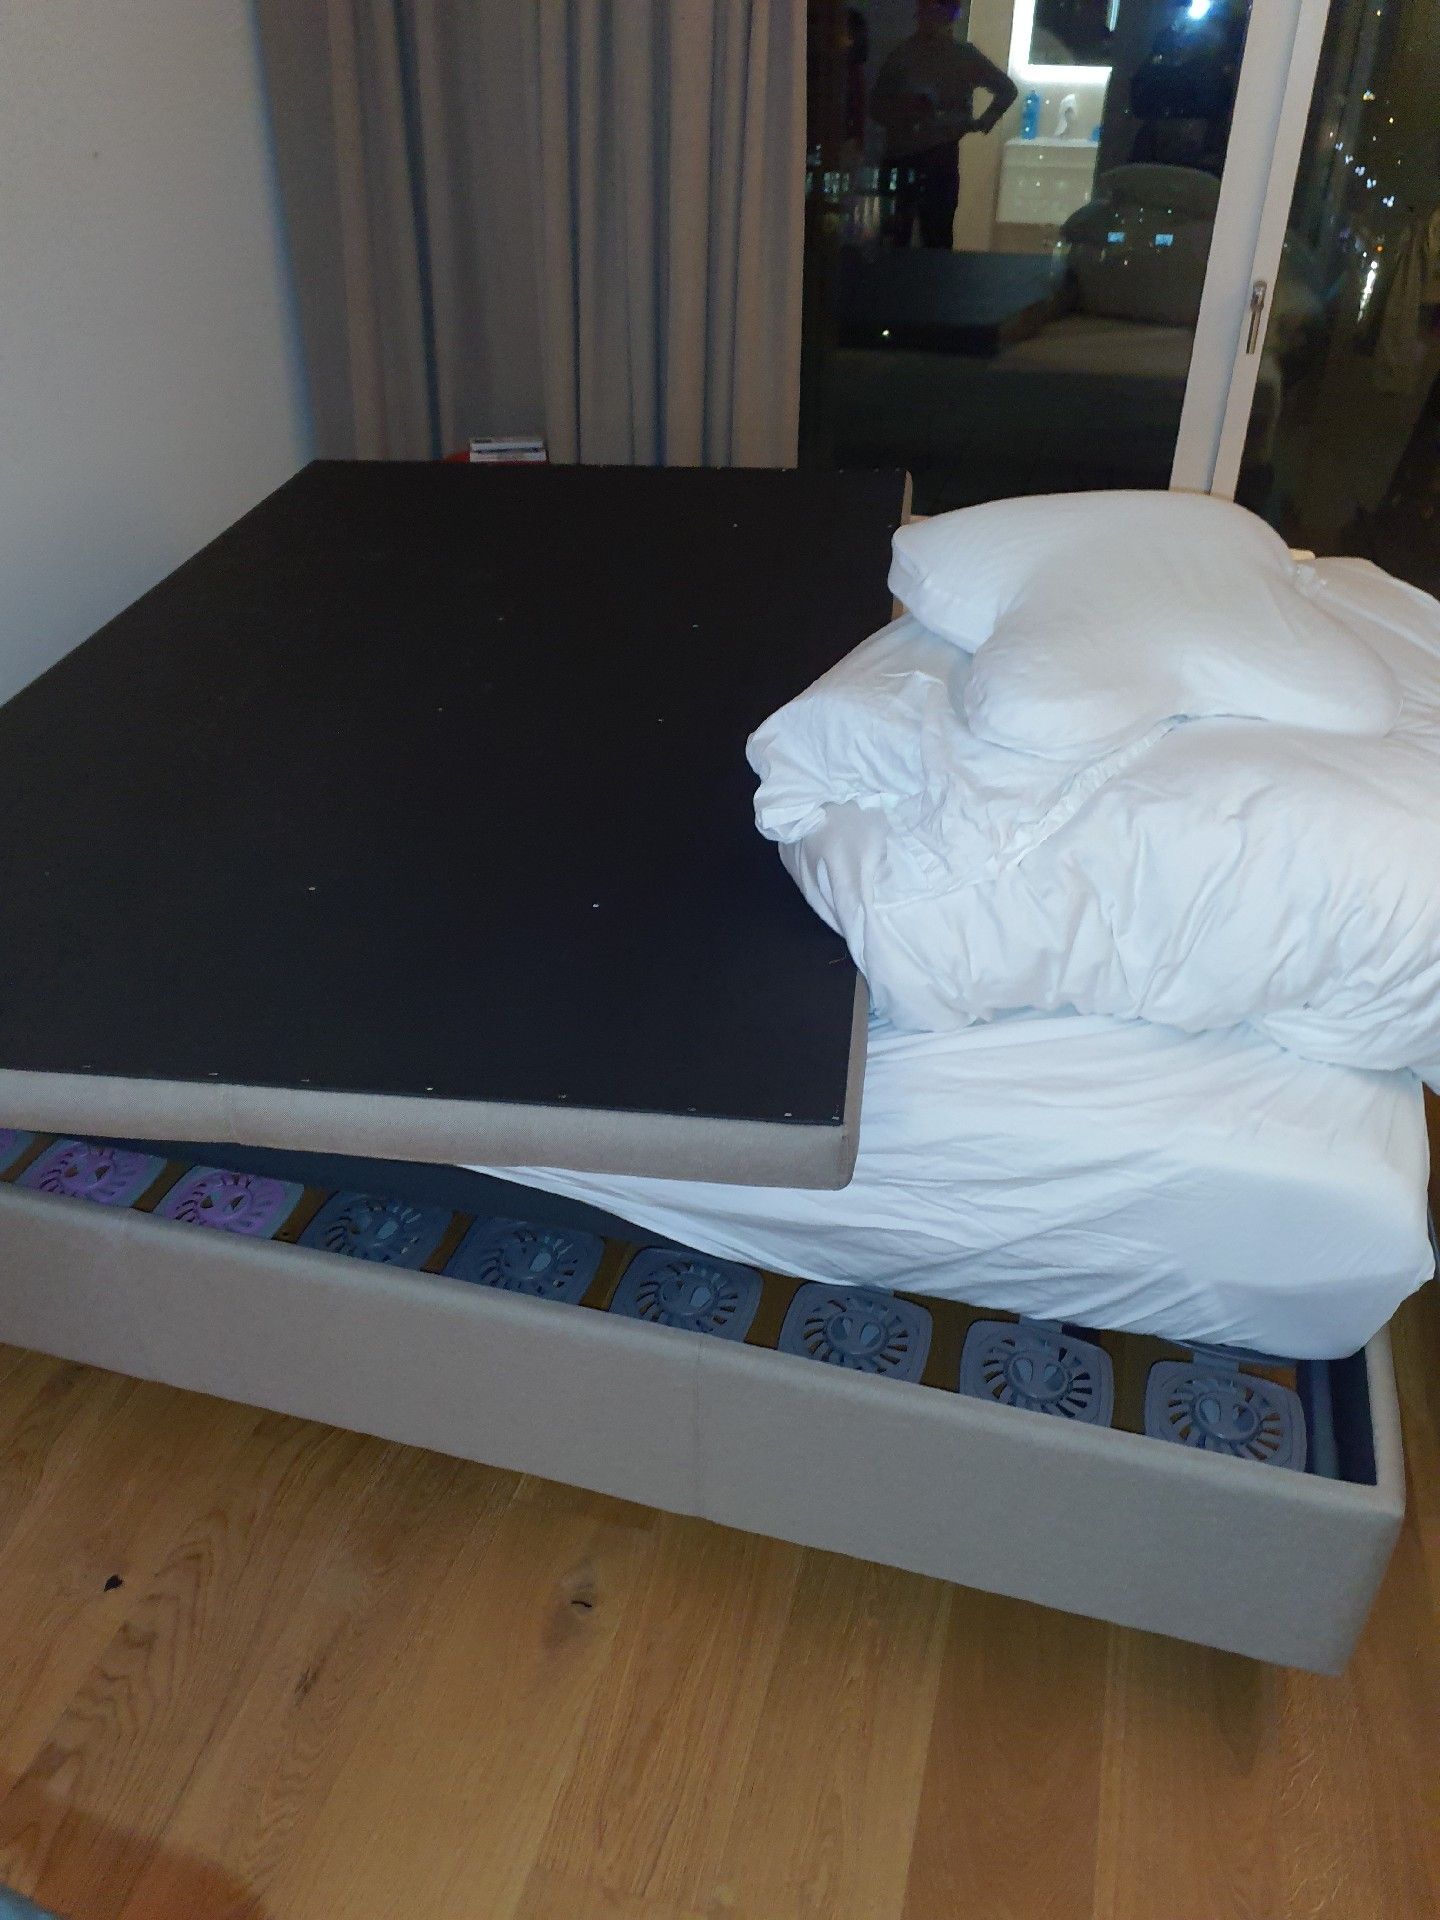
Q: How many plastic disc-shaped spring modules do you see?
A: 9